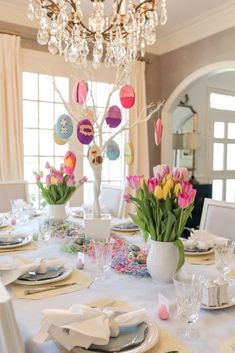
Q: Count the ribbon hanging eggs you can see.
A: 12